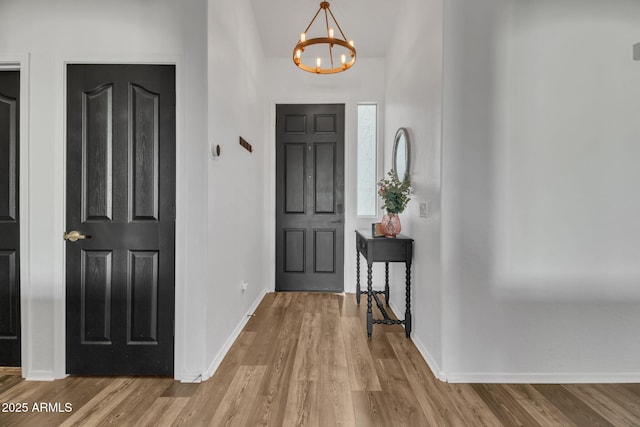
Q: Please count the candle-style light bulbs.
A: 6